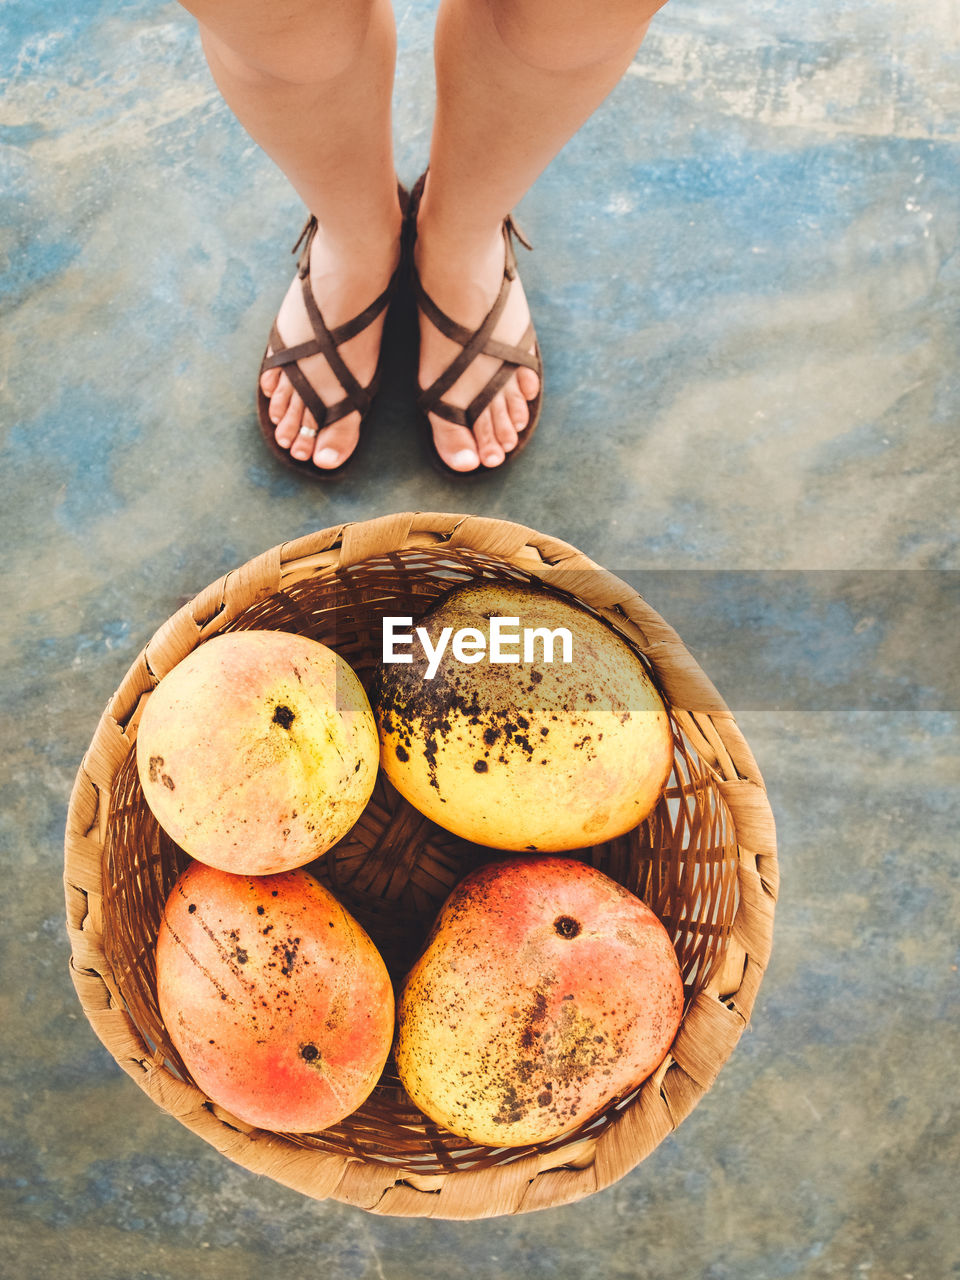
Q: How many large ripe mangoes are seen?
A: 4